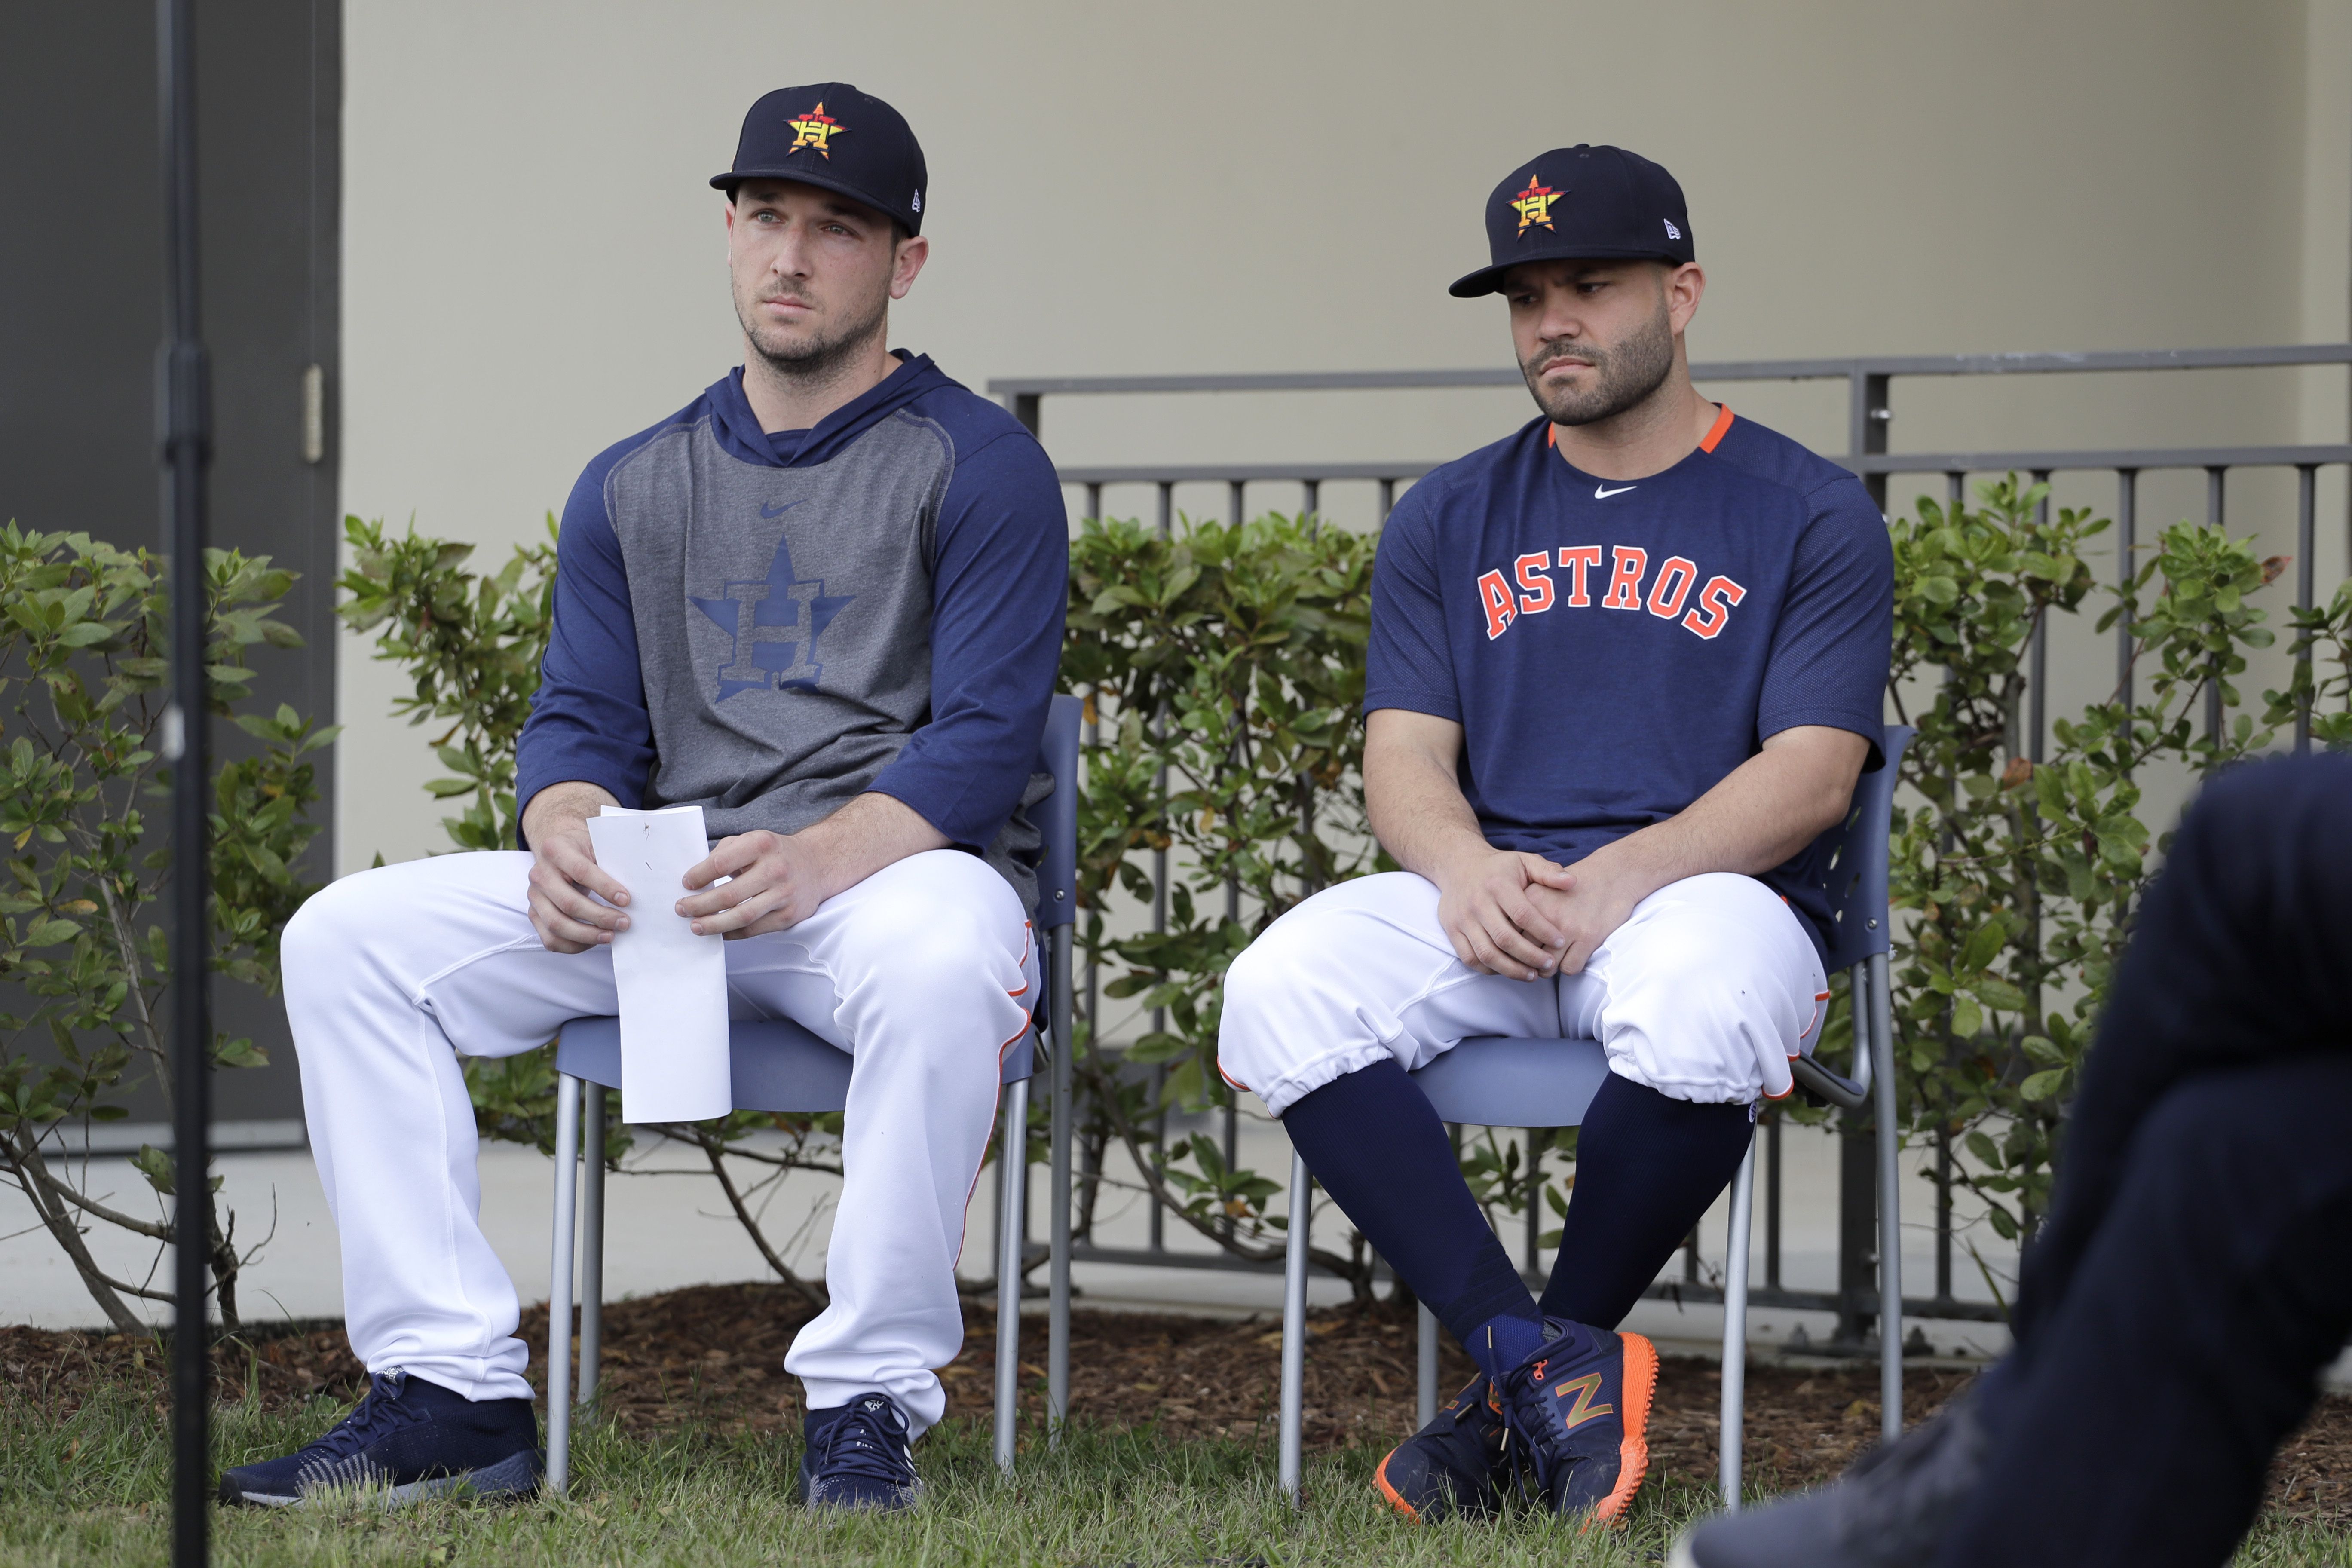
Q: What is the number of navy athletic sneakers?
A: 4